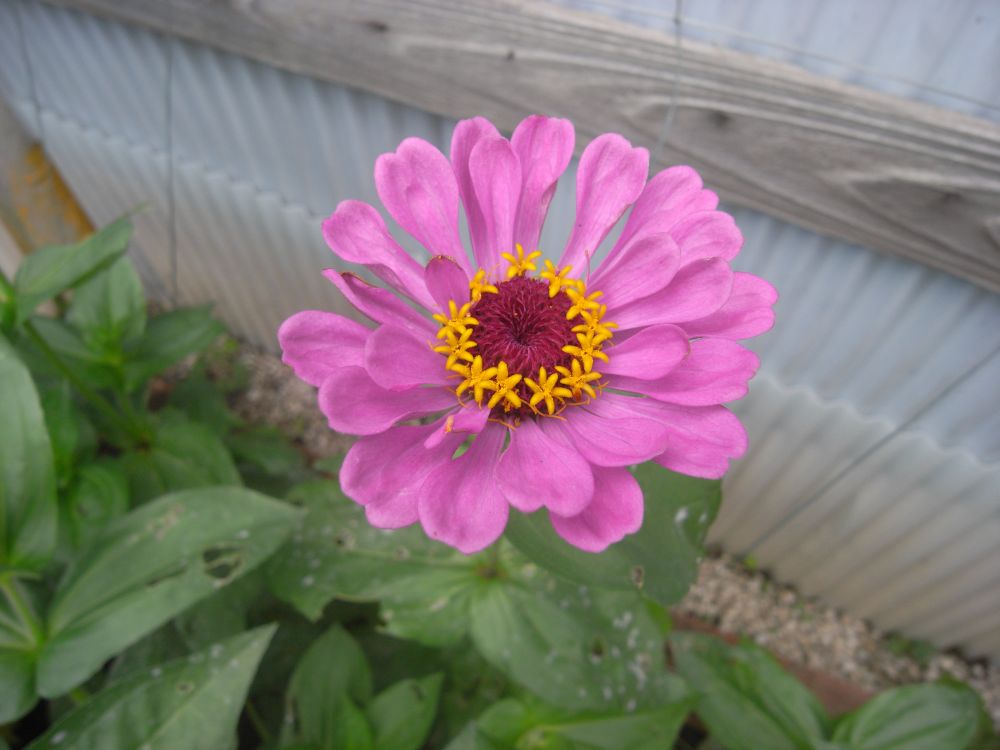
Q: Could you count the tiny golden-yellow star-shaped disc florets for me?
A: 12